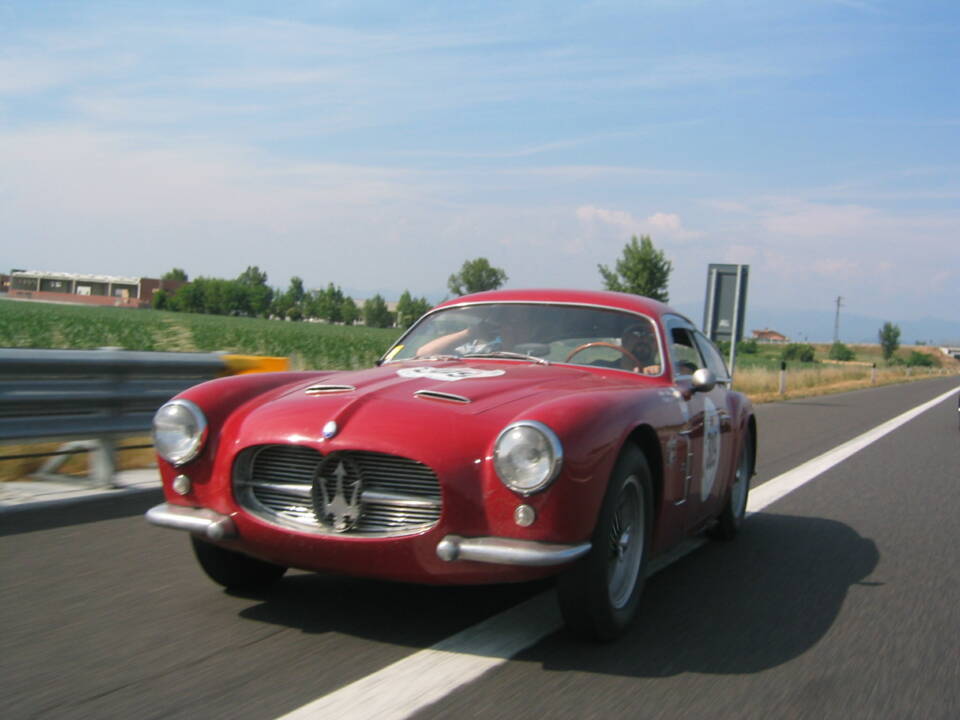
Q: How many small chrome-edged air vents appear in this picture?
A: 2